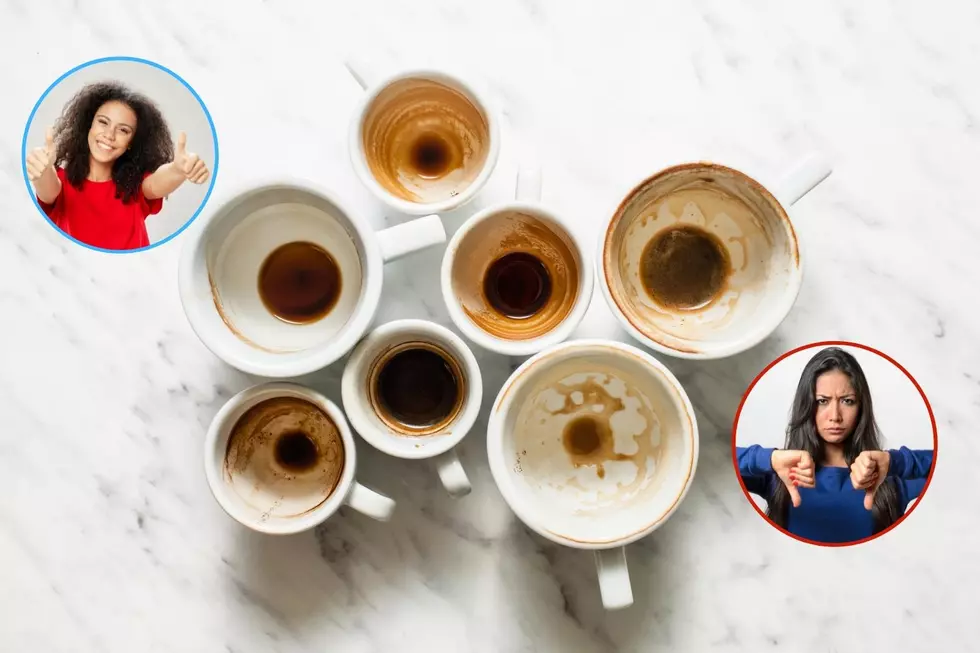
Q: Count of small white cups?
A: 4